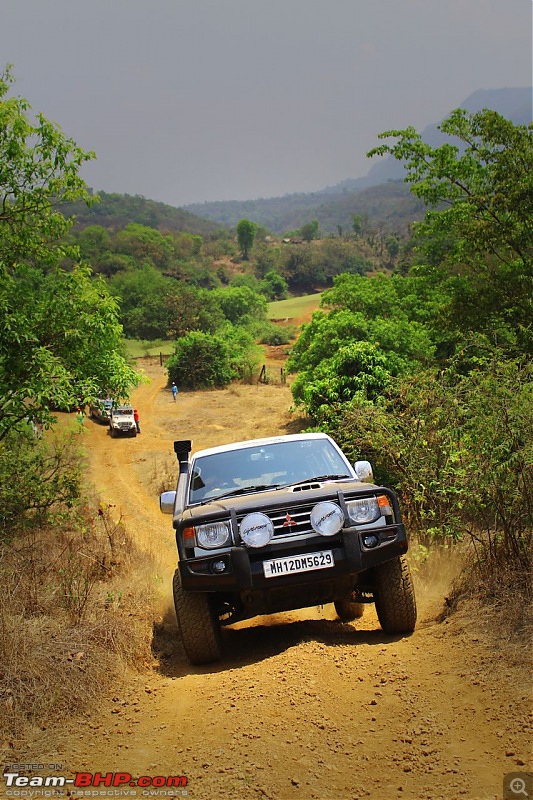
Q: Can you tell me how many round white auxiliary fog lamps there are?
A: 2